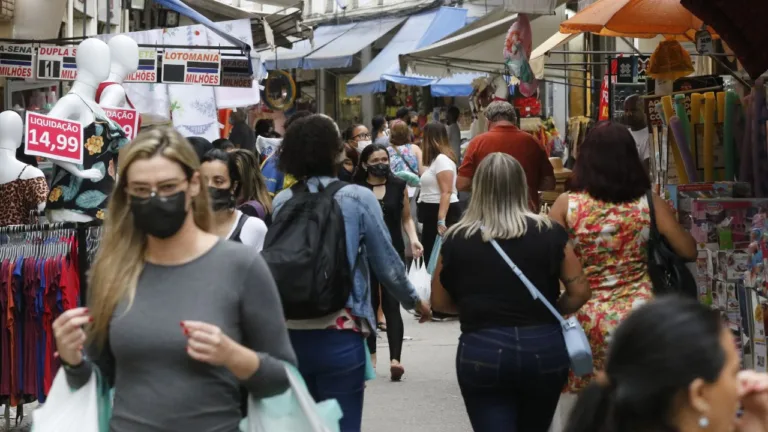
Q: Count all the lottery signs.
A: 5